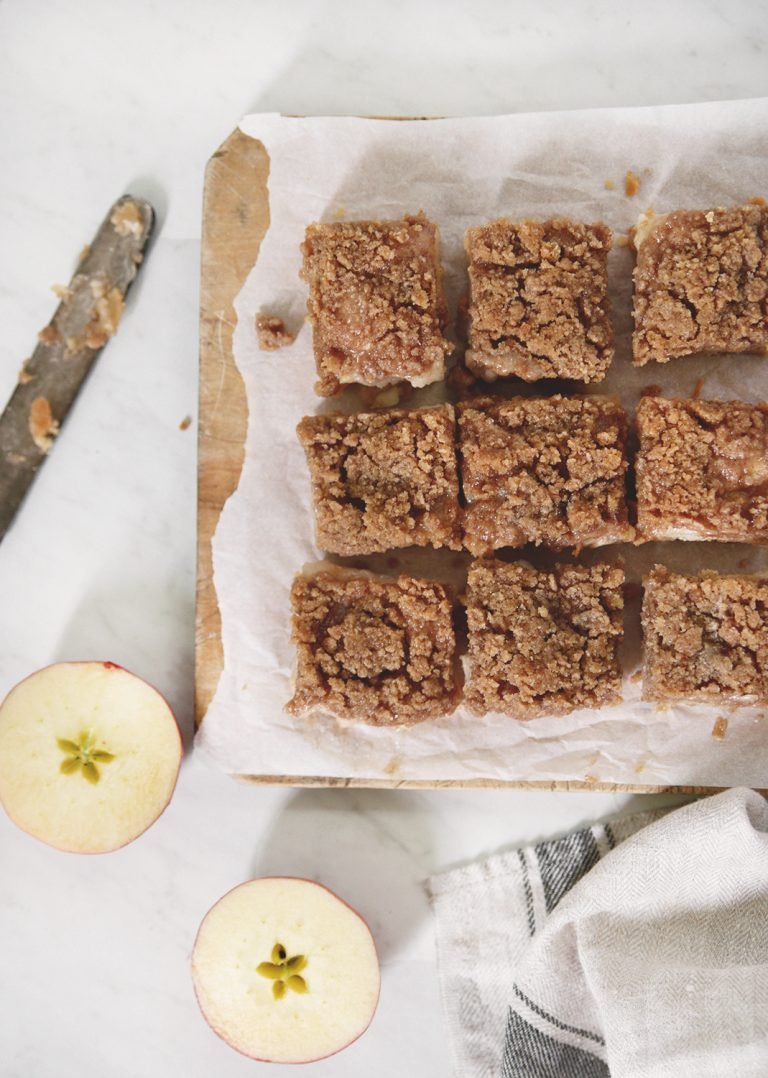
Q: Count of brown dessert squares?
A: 9